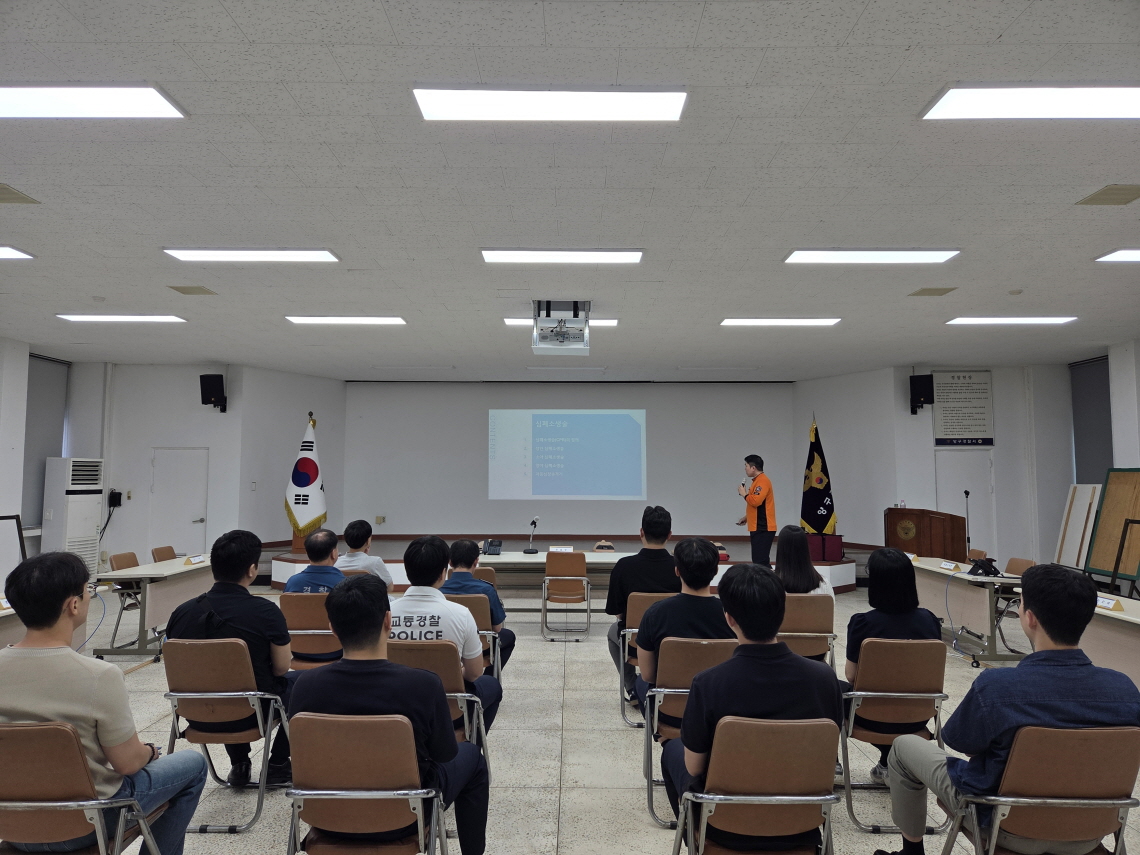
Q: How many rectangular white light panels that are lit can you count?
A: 13